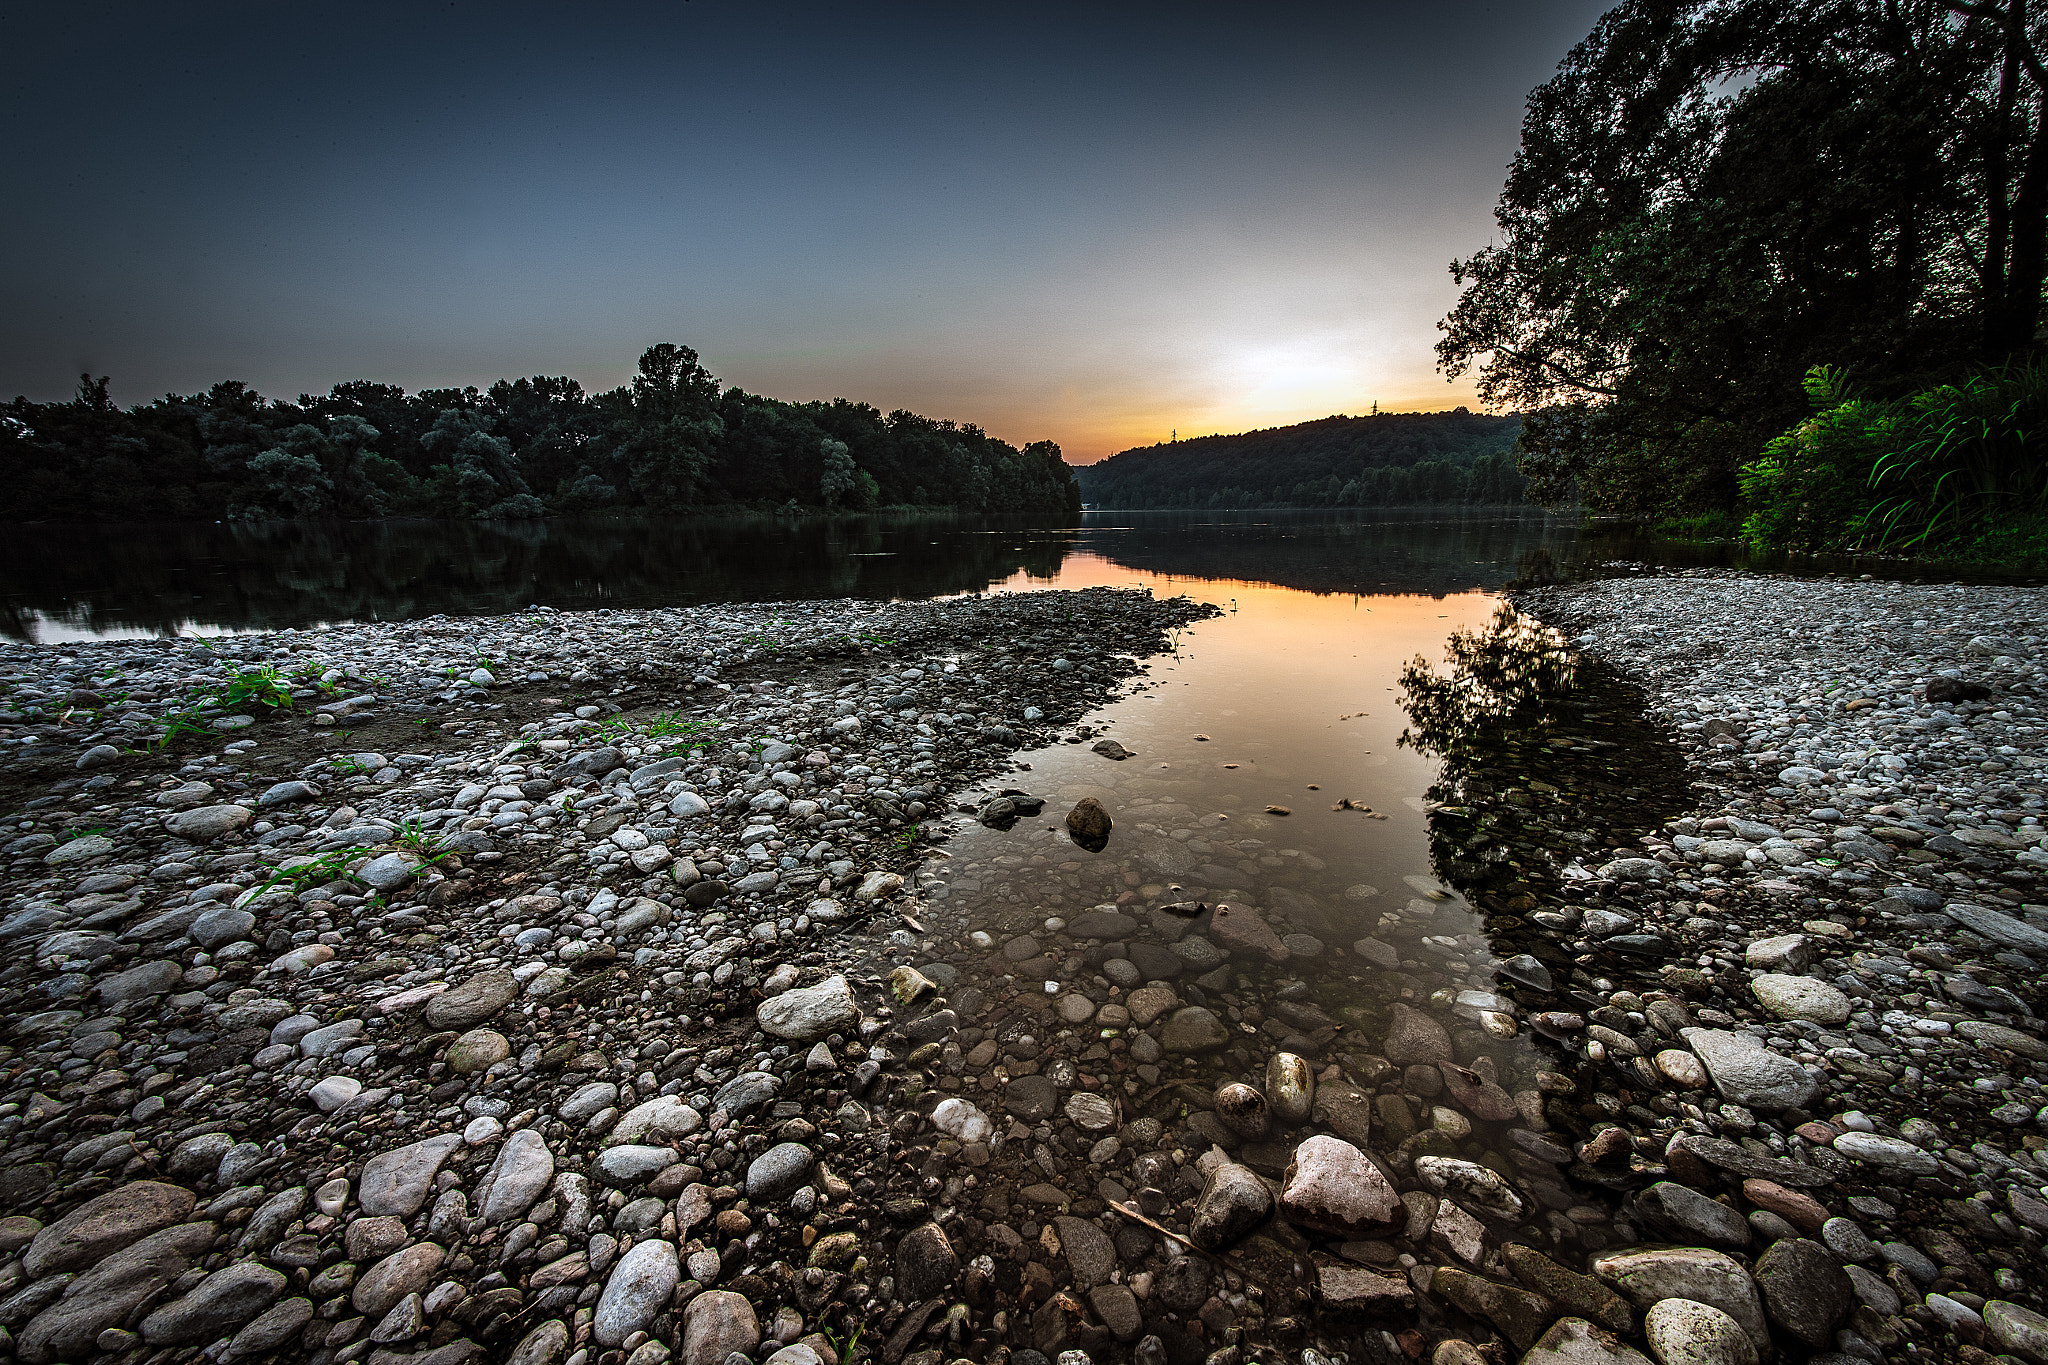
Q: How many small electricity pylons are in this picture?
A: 2